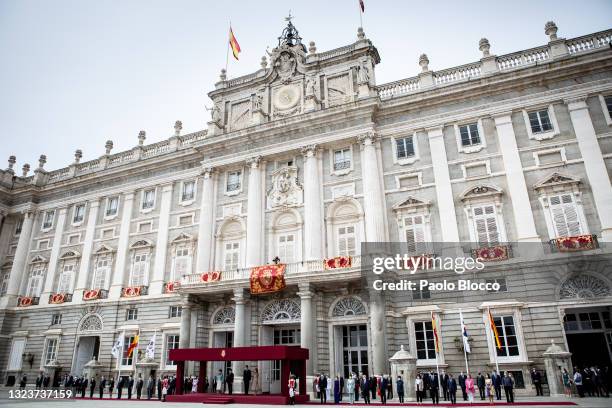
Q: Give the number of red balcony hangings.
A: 11